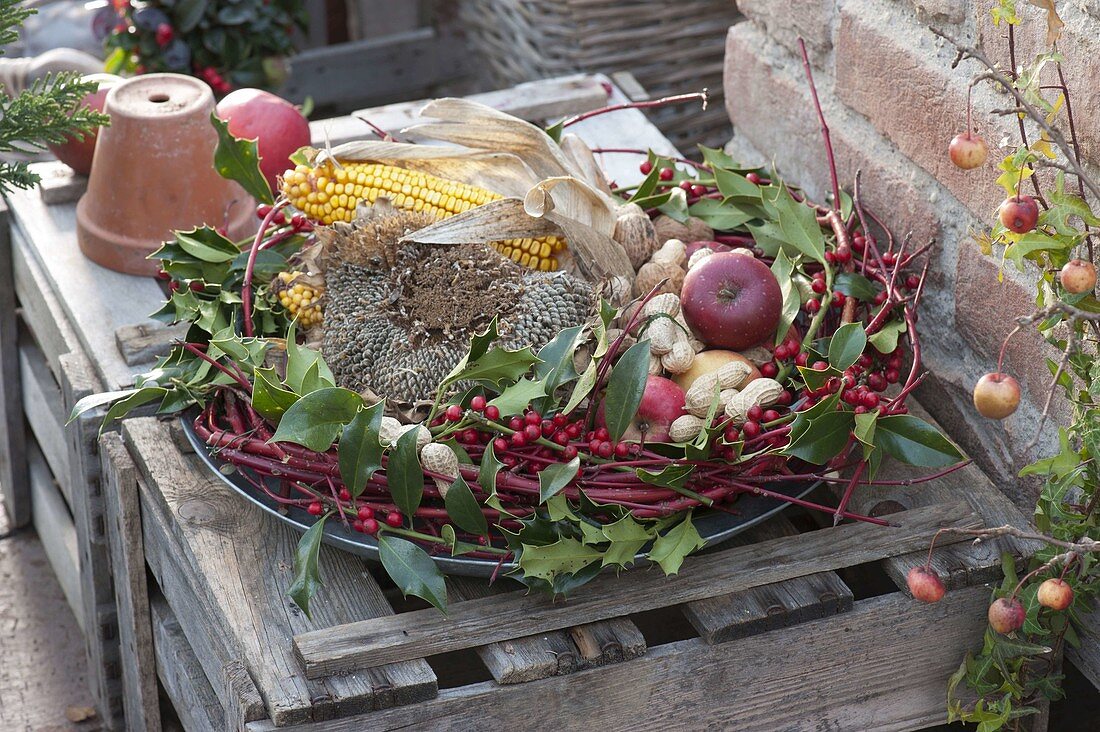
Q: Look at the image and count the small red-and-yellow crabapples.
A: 7